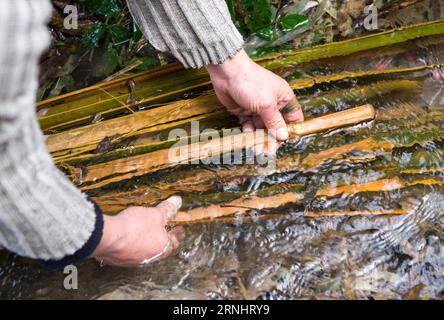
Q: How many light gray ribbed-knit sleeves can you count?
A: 2